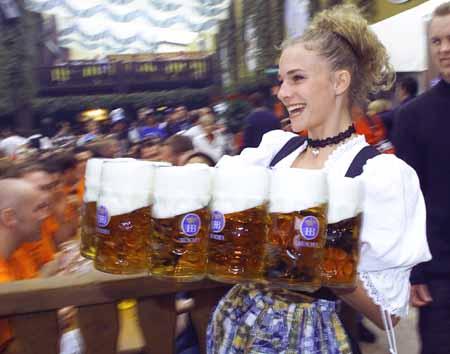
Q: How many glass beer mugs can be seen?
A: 6